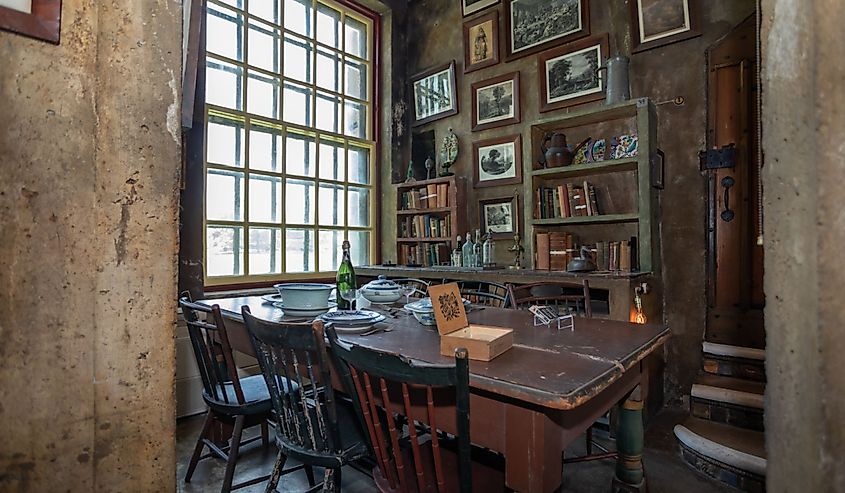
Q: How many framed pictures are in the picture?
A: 10